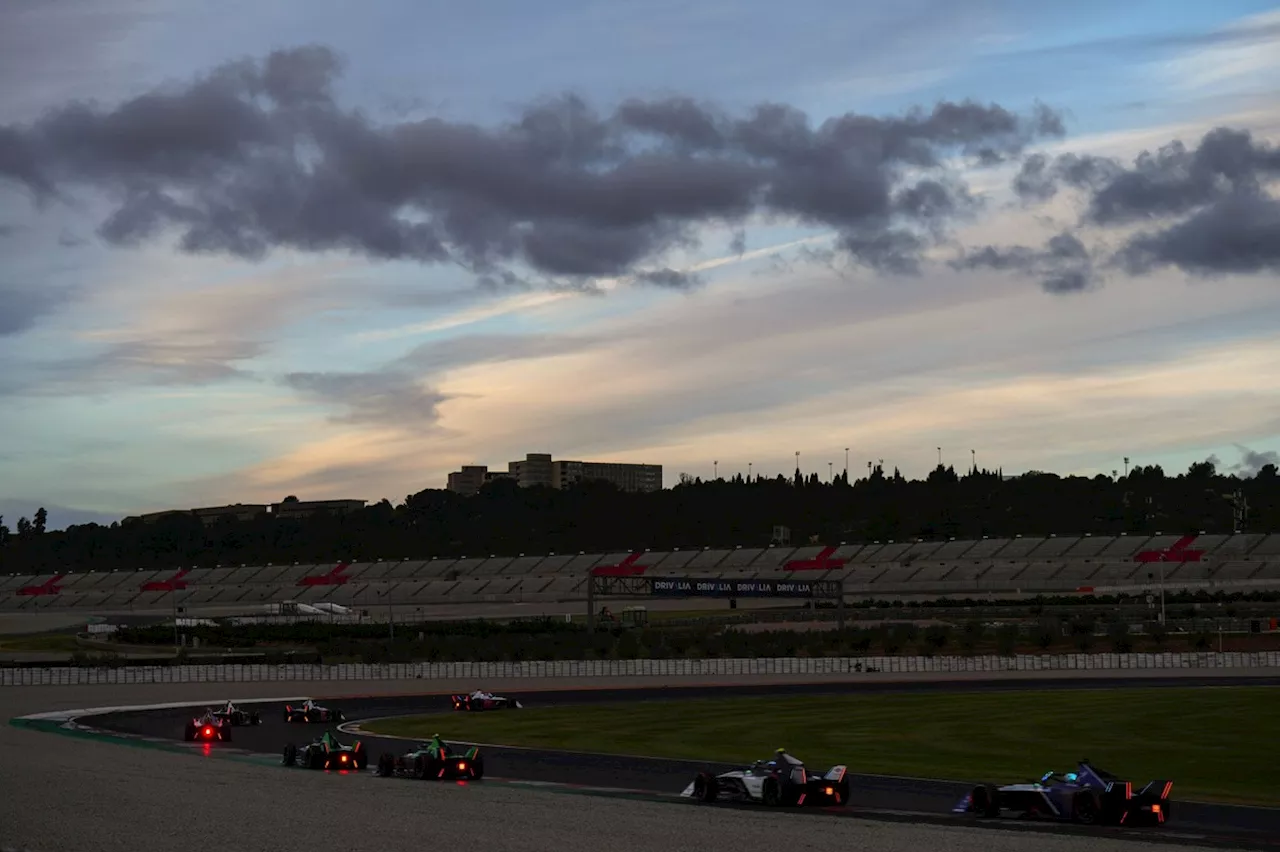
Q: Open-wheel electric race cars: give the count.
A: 8